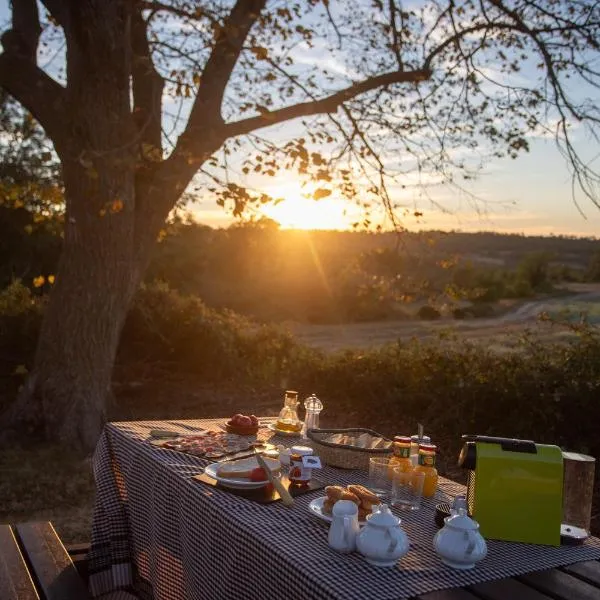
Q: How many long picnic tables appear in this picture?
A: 1